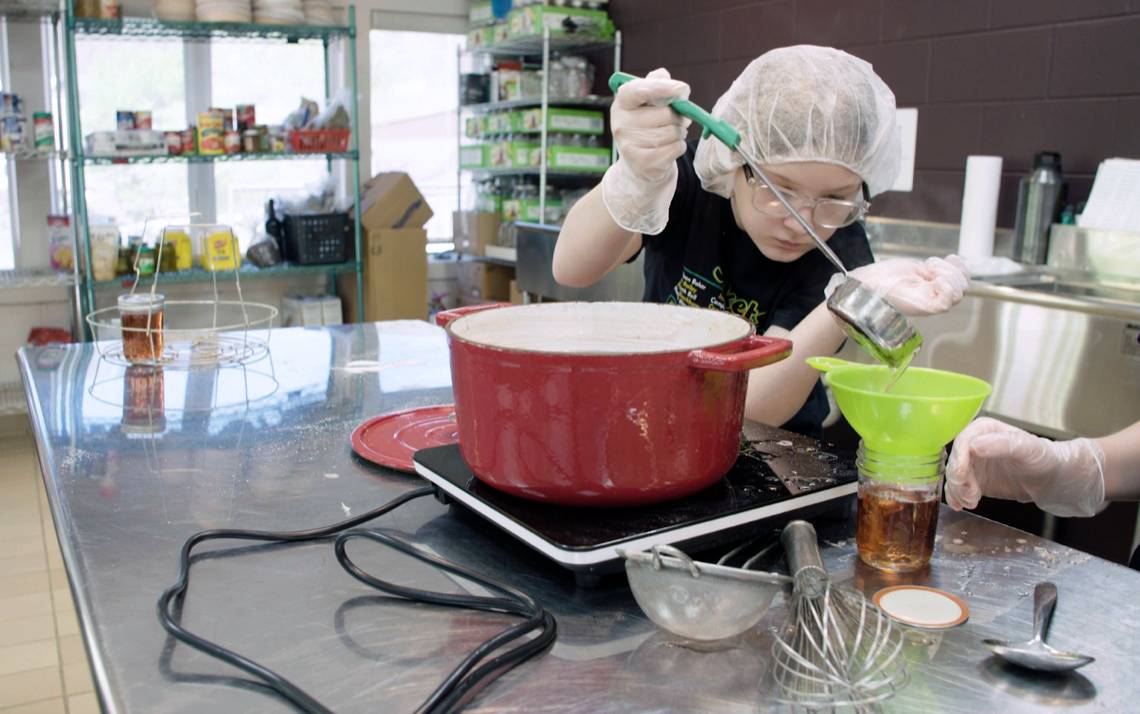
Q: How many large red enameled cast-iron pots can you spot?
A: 1